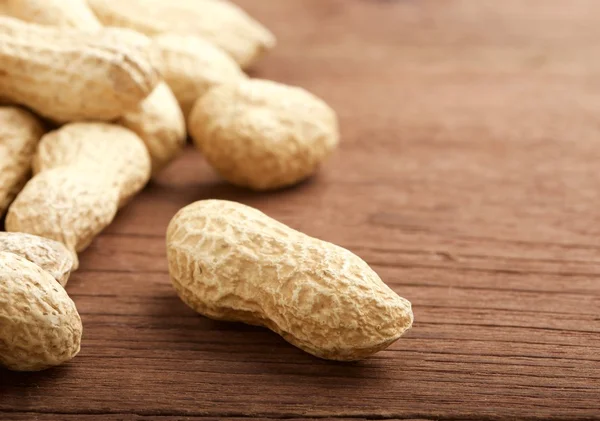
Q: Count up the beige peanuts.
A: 11